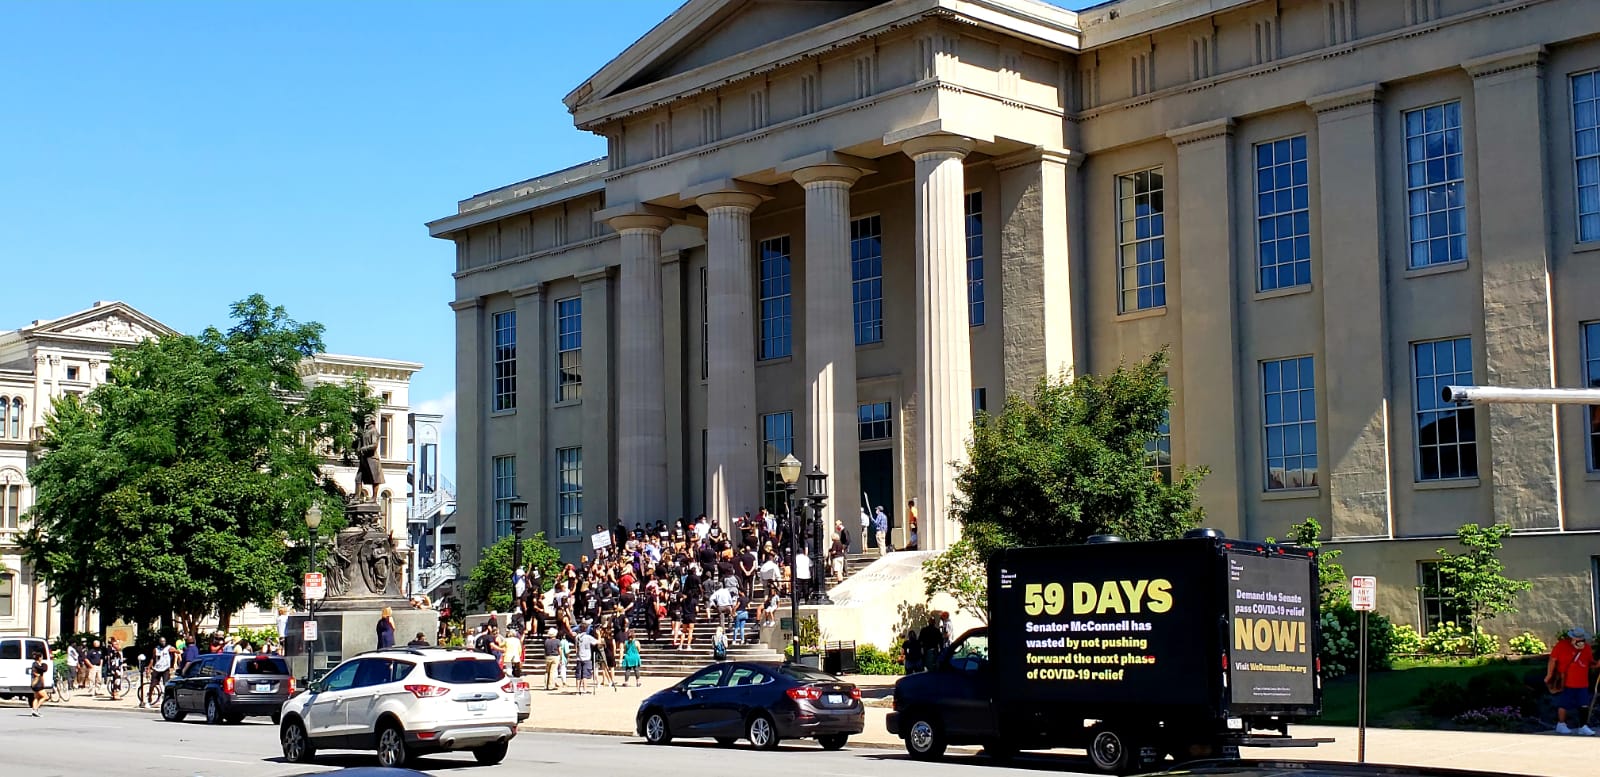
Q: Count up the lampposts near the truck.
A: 2